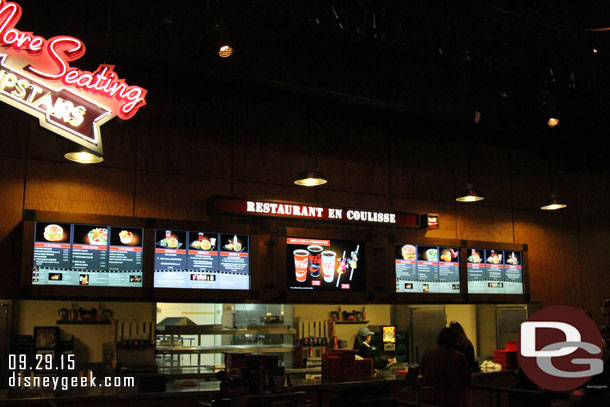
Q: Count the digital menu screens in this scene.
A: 5